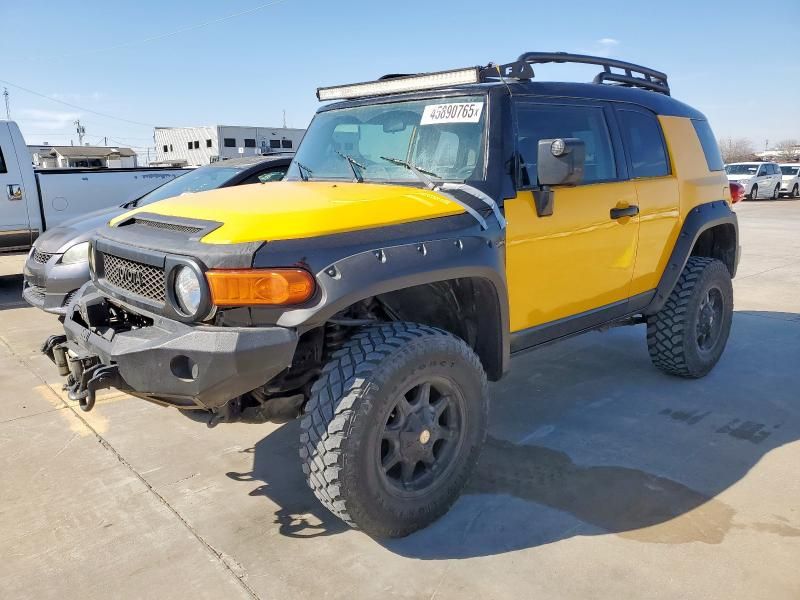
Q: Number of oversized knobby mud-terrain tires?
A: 2